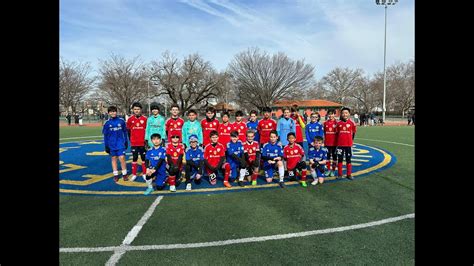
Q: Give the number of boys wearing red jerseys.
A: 13